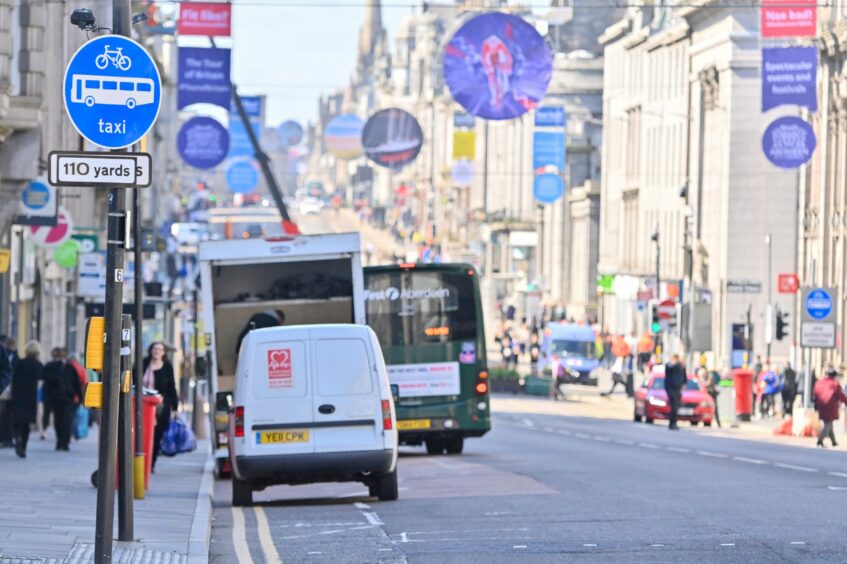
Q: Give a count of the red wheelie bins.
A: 1